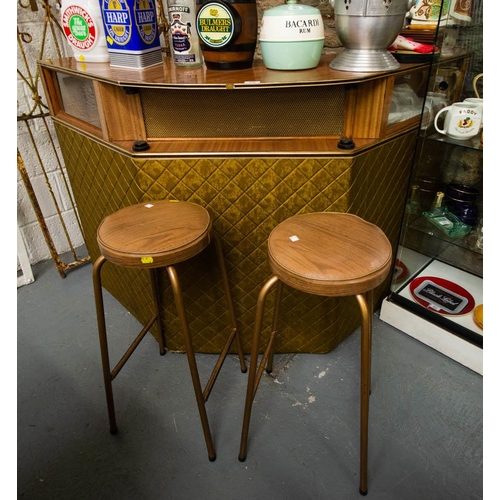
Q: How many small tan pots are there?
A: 0